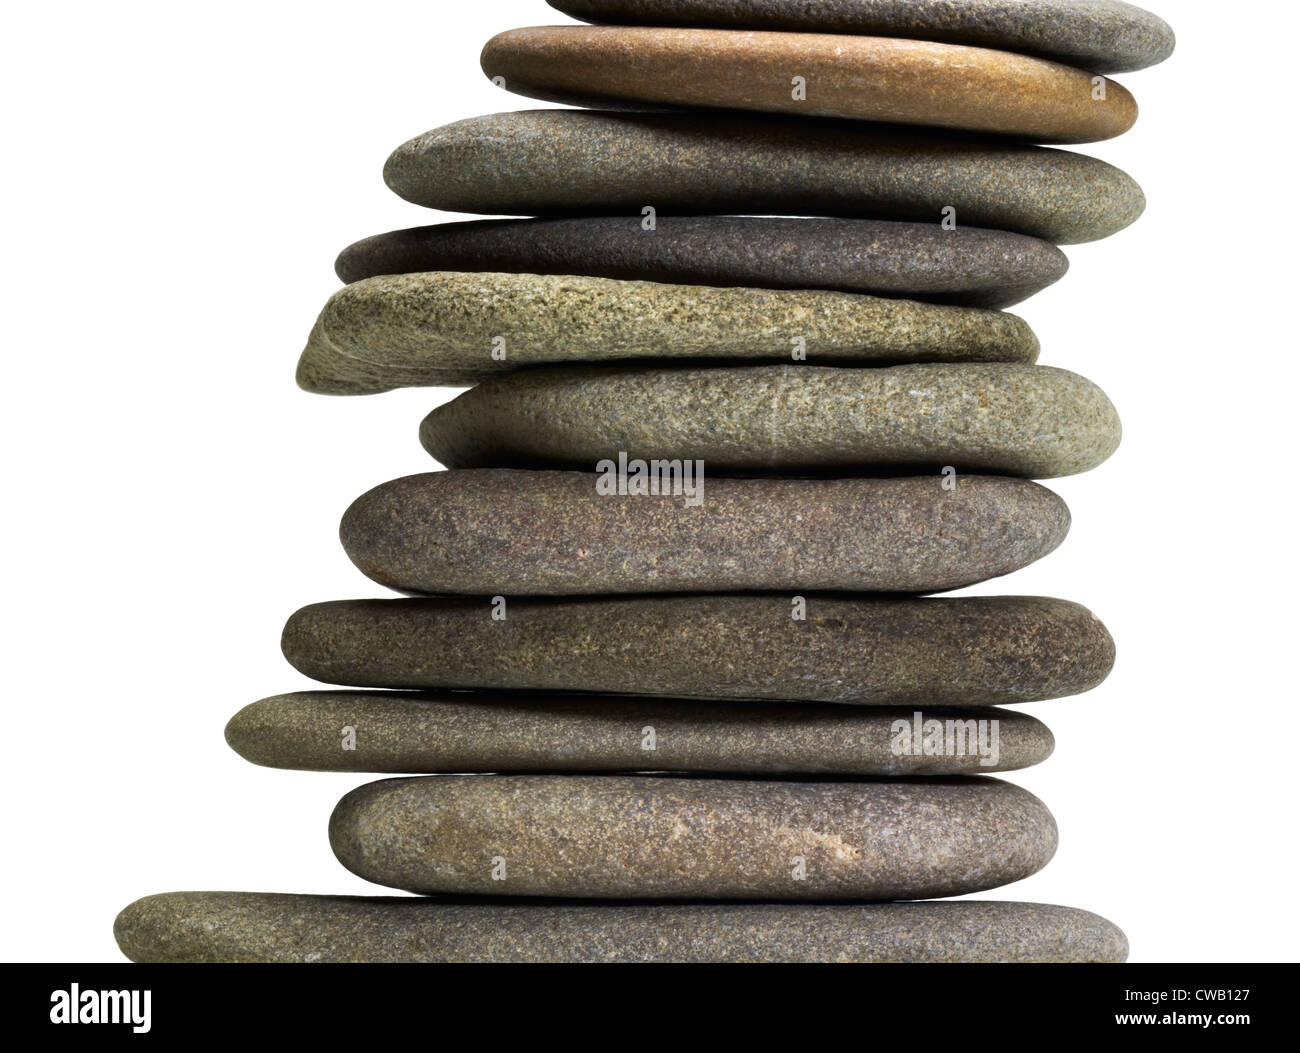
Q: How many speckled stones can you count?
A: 11